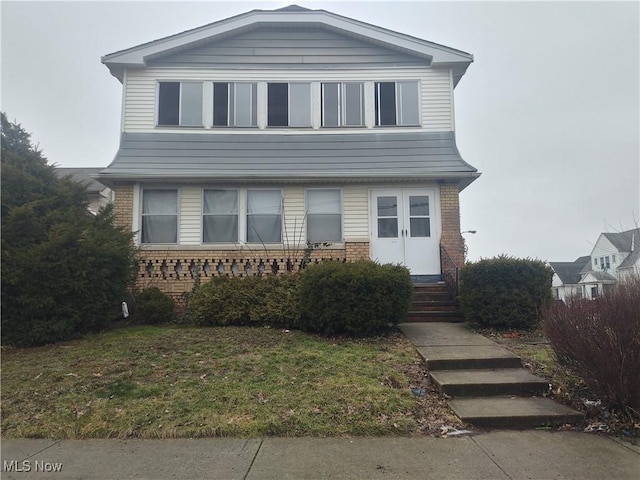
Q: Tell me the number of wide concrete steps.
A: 3